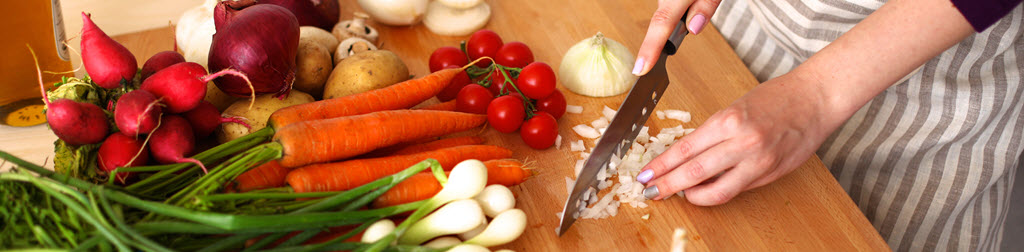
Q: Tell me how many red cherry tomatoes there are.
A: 10